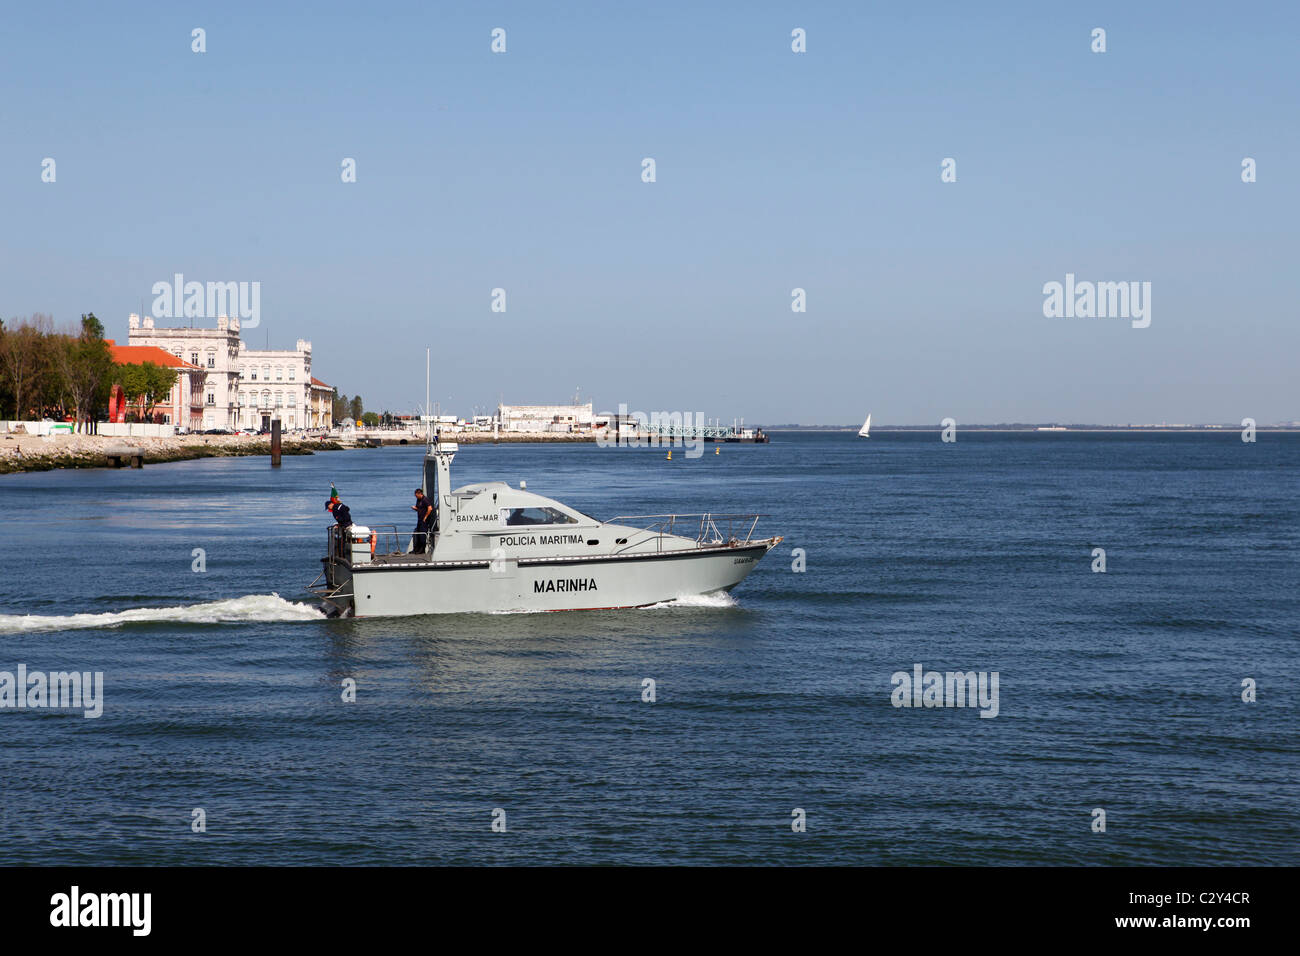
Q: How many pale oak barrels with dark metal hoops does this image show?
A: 0